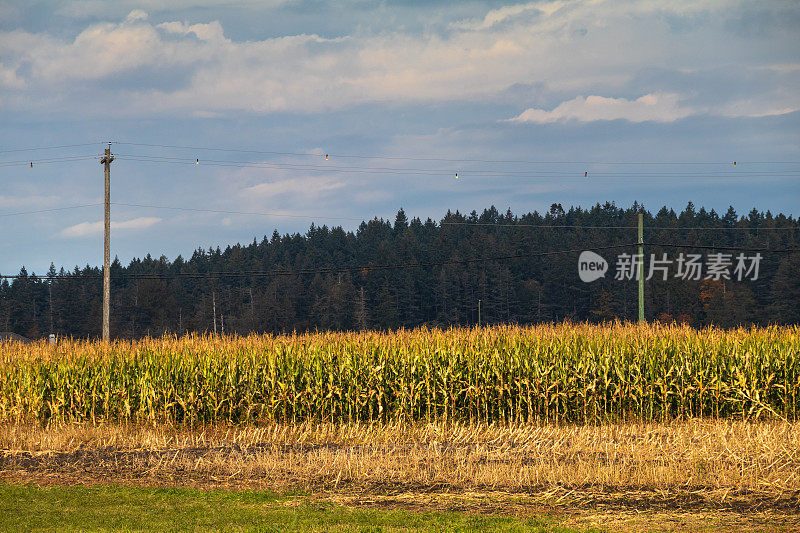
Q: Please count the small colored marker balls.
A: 6